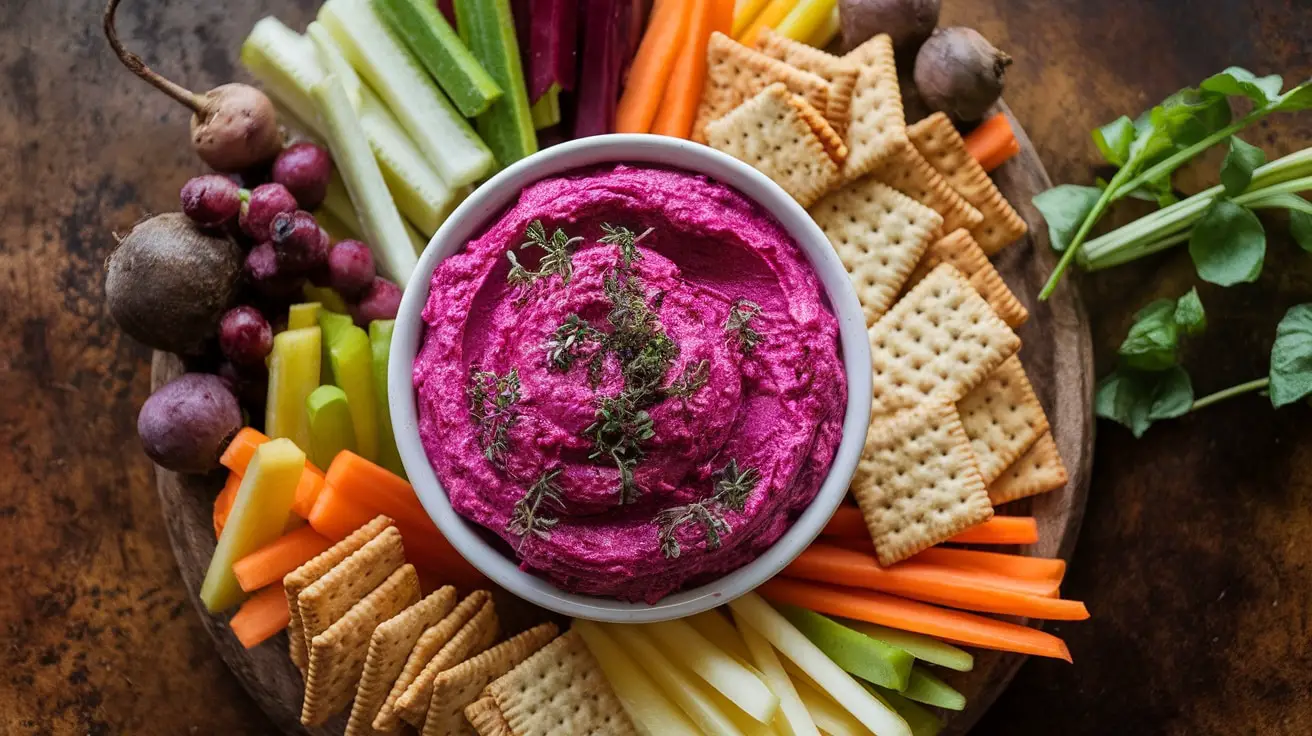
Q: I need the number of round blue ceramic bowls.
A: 0